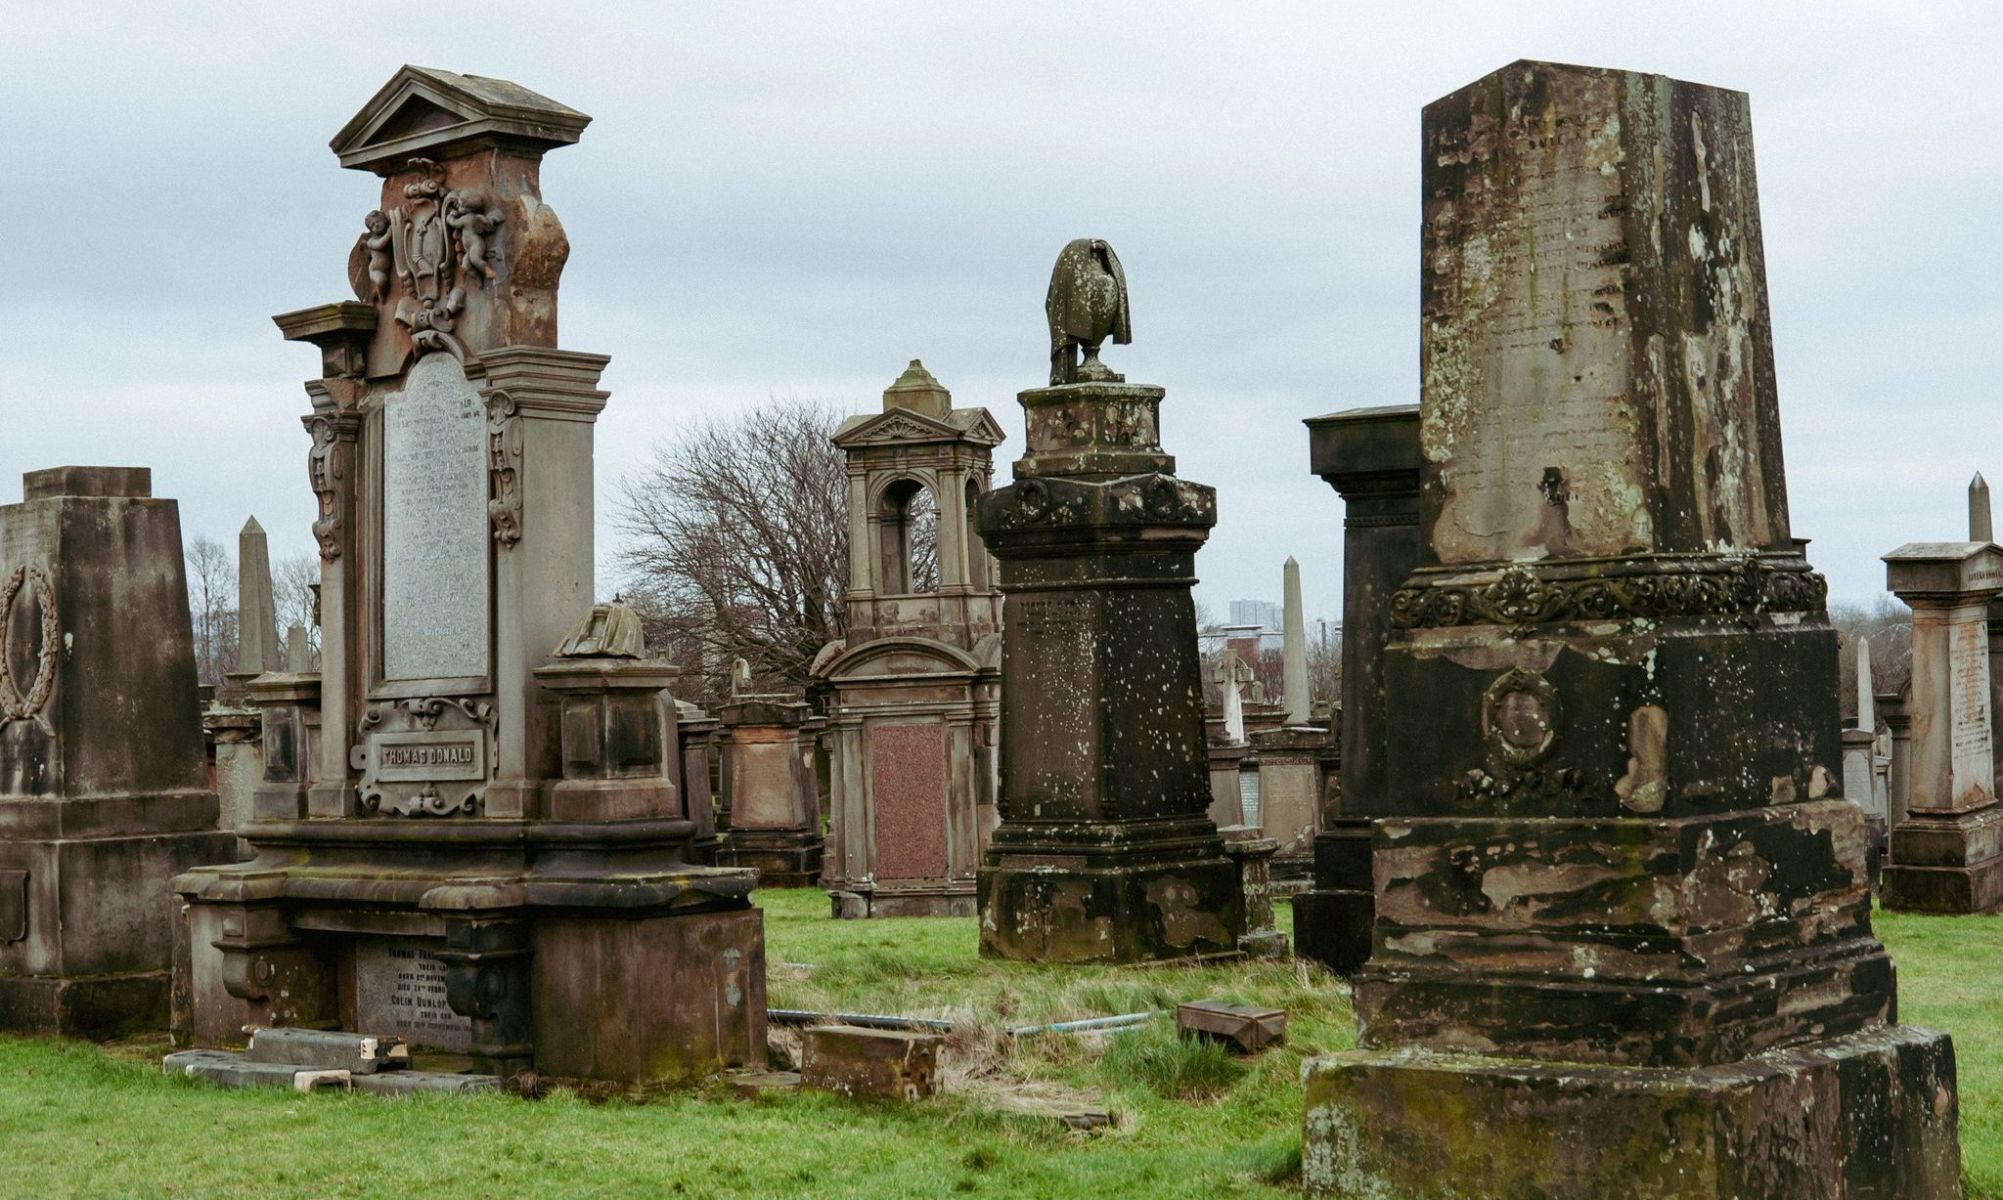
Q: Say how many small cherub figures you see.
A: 2